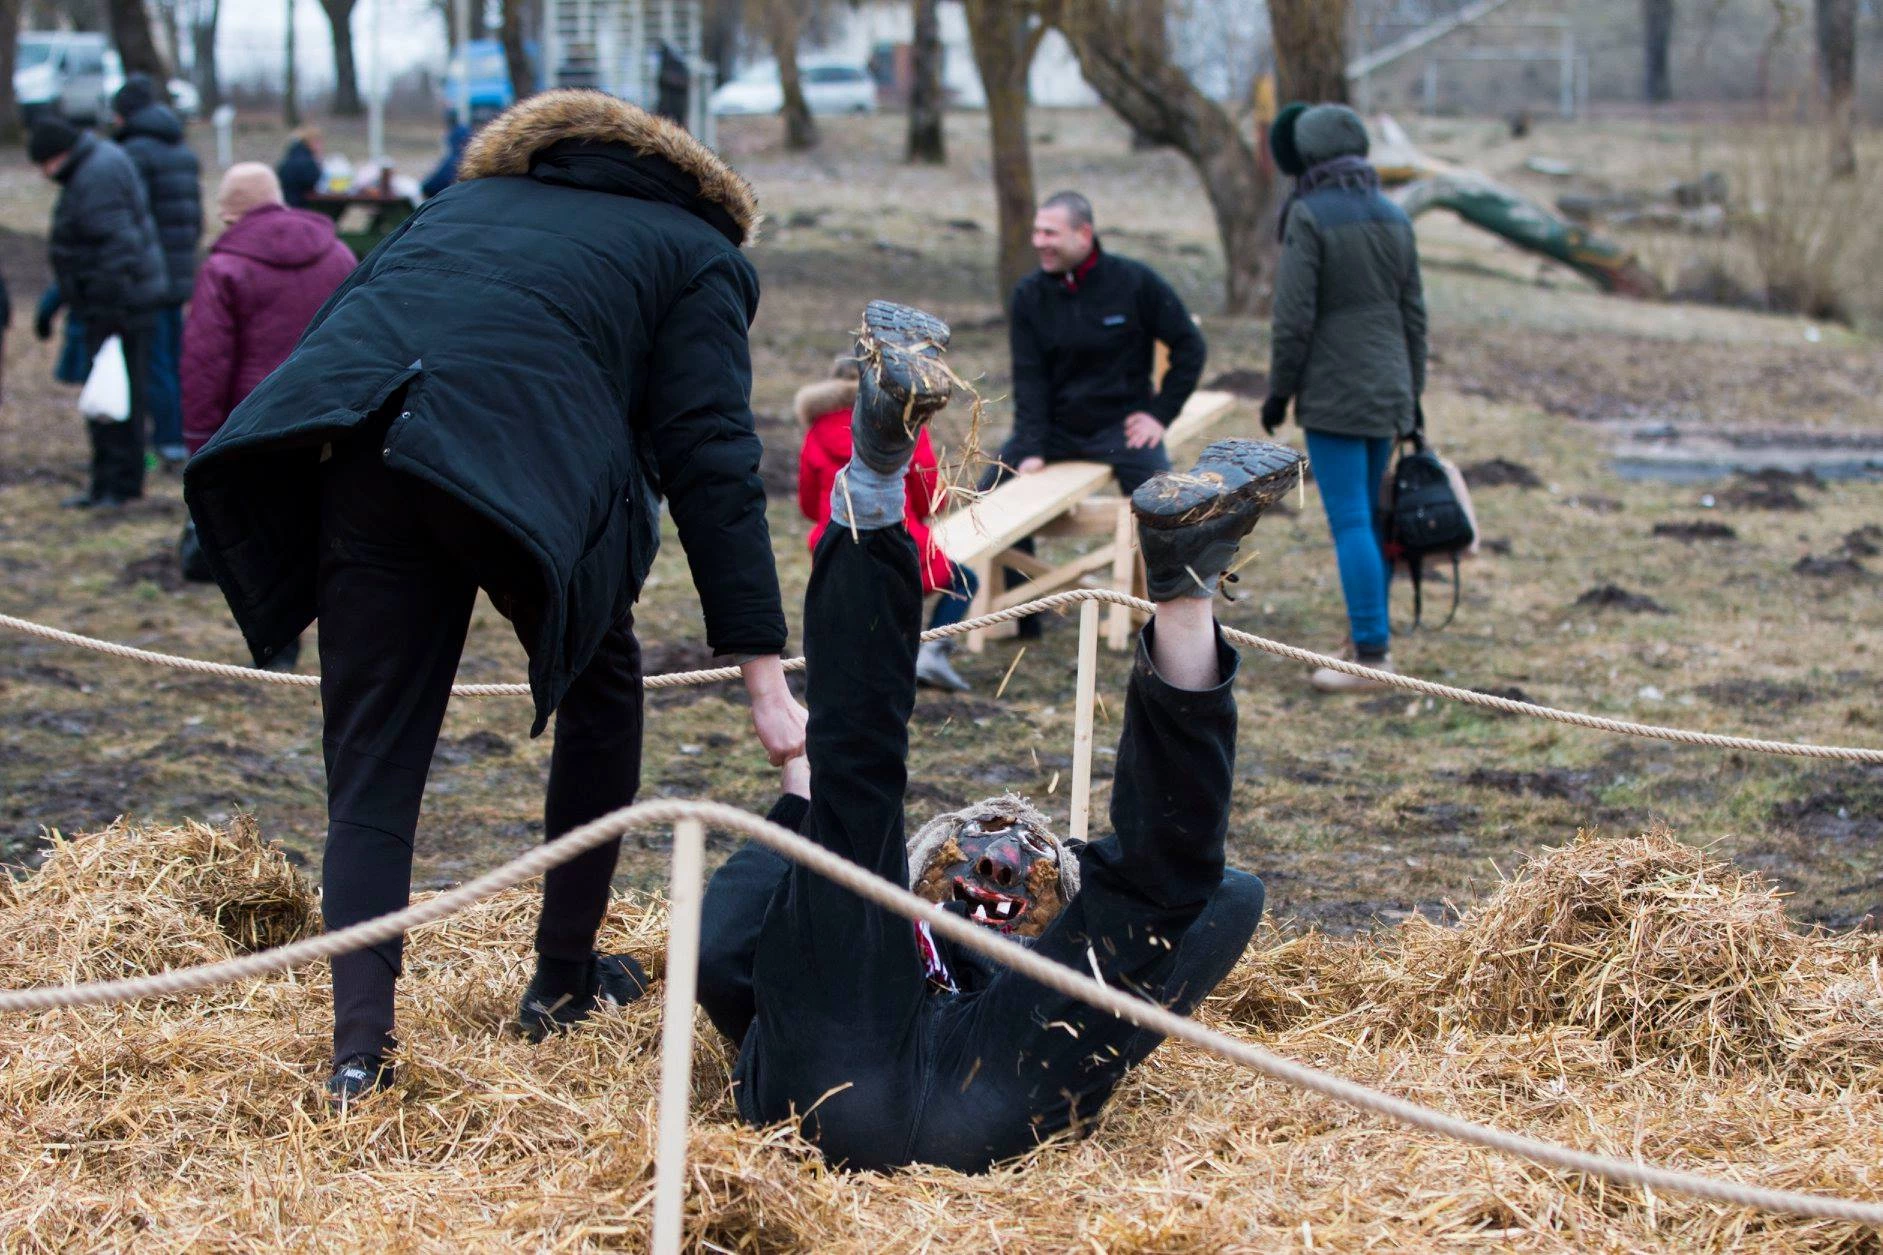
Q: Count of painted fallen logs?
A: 1